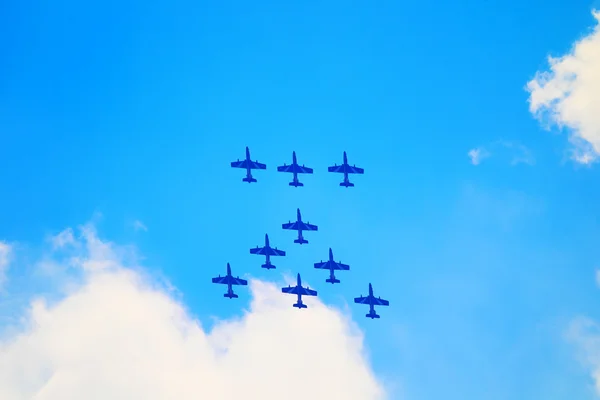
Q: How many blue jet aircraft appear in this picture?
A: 9